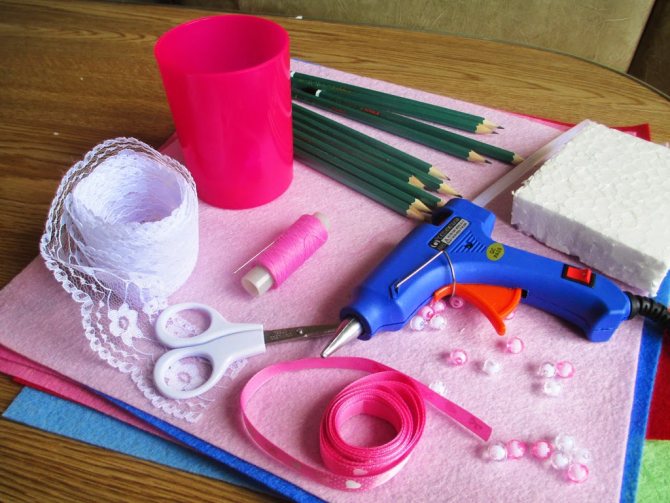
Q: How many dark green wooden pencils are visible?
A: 10